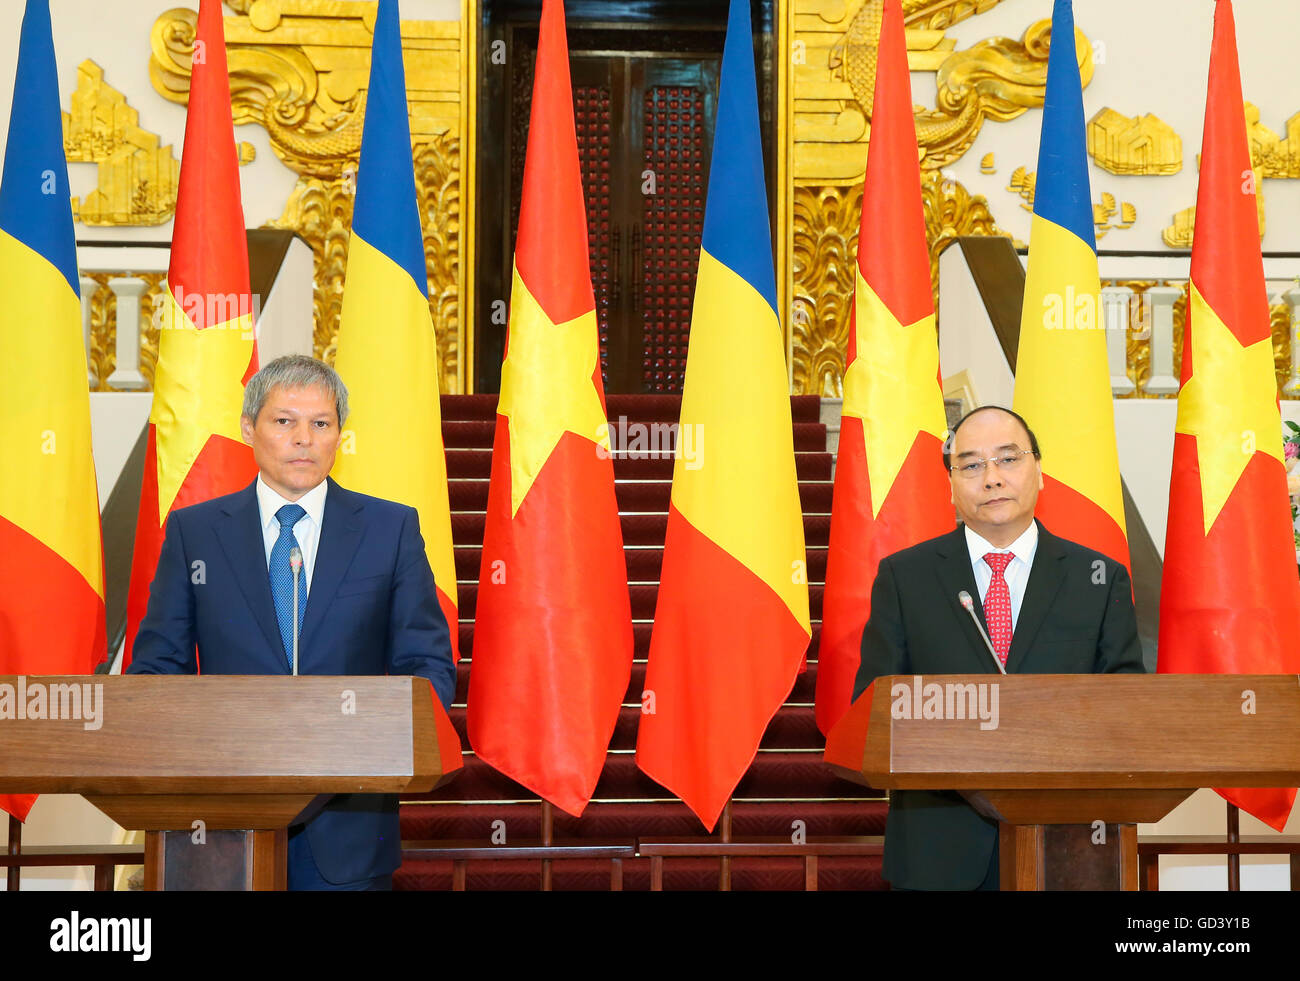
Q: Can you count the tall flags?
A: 8